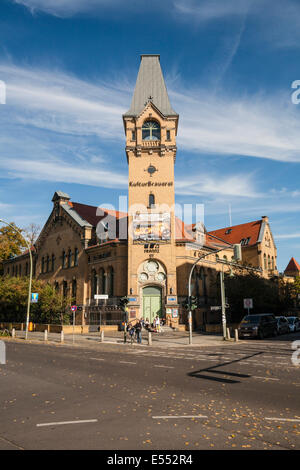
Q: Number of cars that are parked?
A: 3